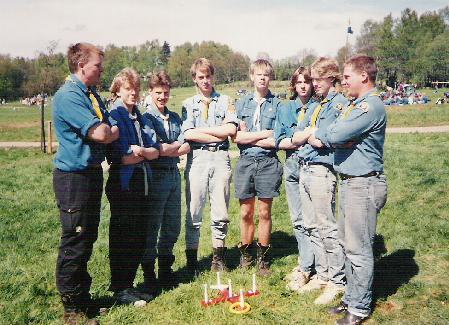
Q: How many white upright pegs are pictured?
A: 5